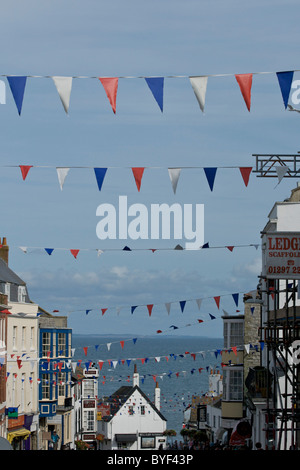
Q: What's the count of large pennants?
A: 7